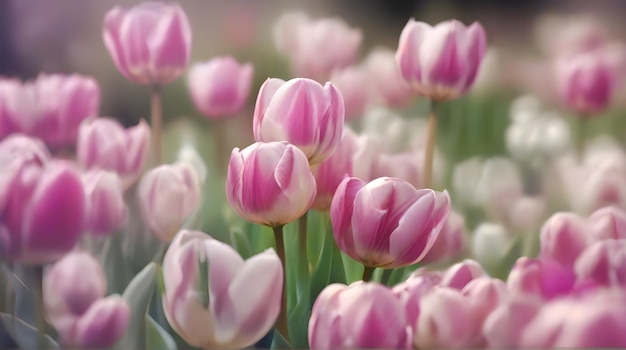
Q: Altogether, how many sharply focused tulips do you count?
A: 3